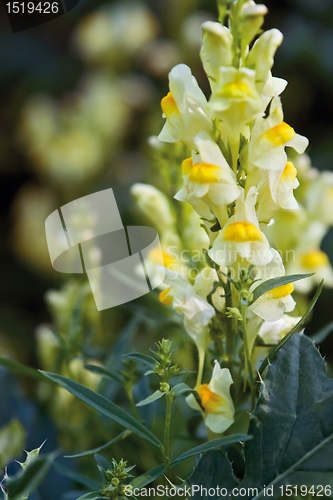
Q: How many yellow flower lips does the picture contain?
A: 12